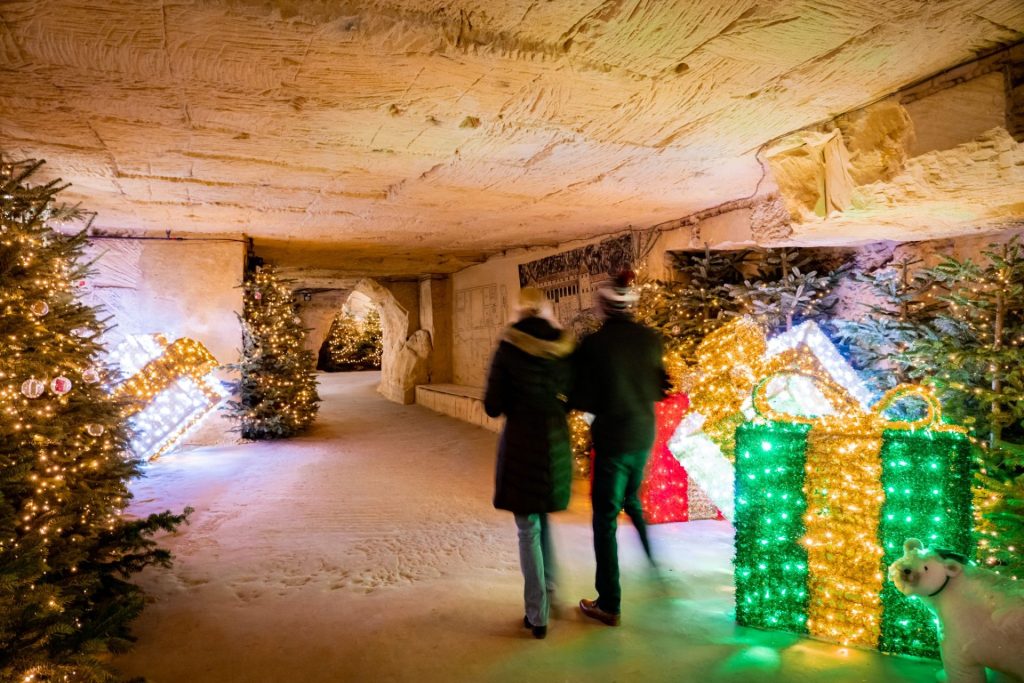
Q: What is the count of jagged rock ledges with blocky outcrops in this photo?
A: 1